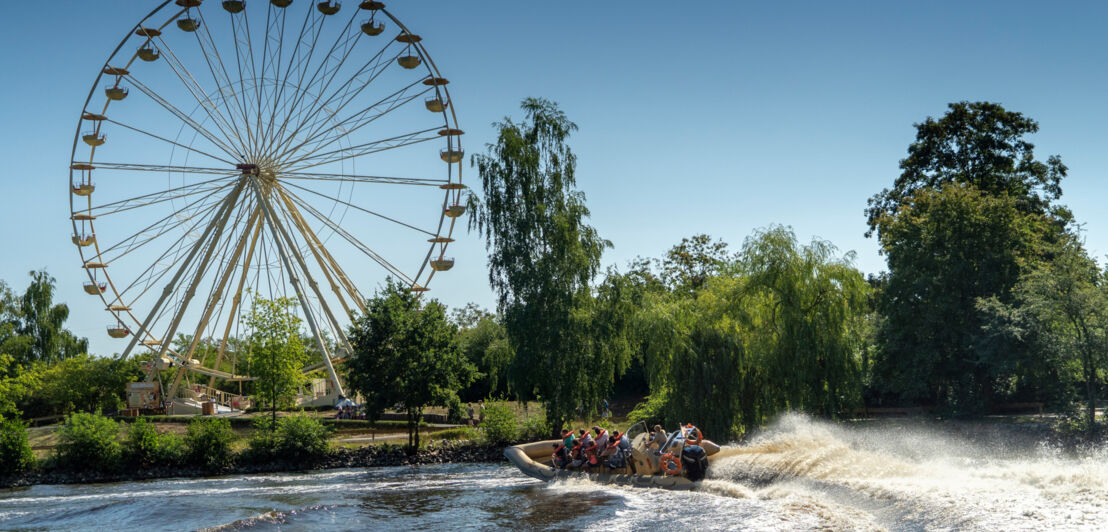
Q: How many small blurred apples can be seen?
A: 0